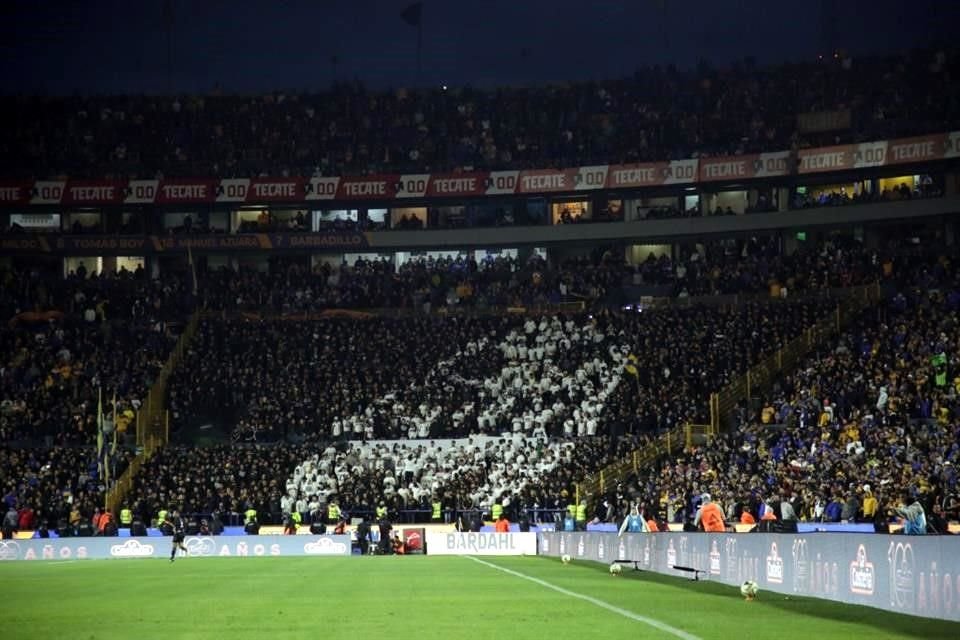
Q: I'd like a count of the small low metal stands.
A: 2